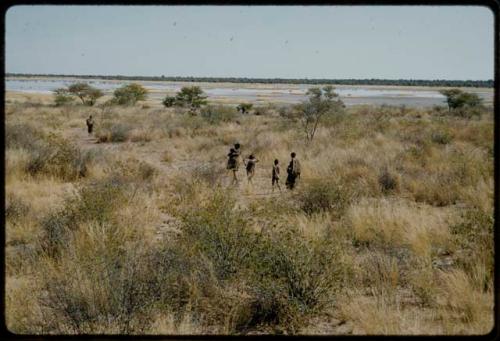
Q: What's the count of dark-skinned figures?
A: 5